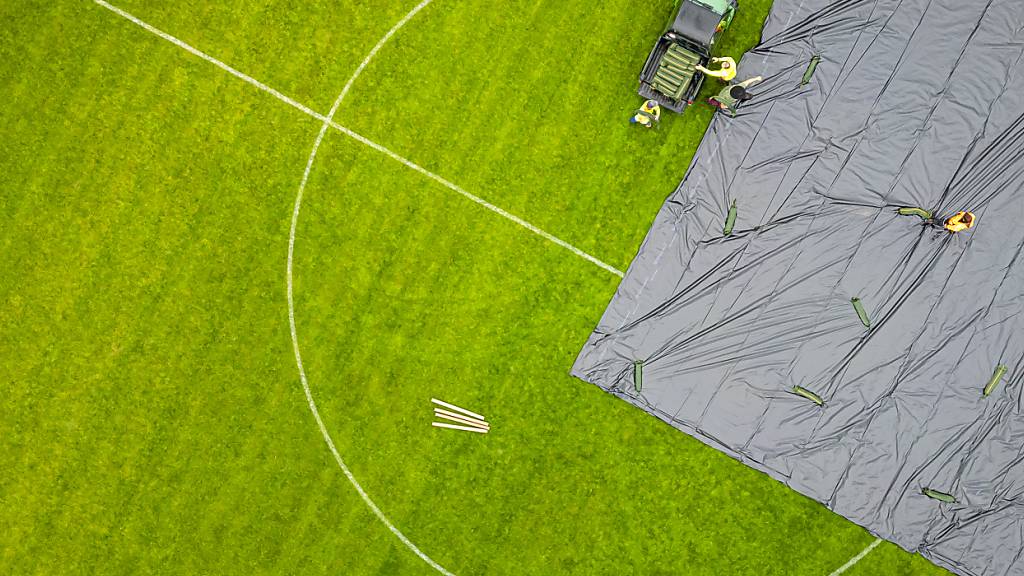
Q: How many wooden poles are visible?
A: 4